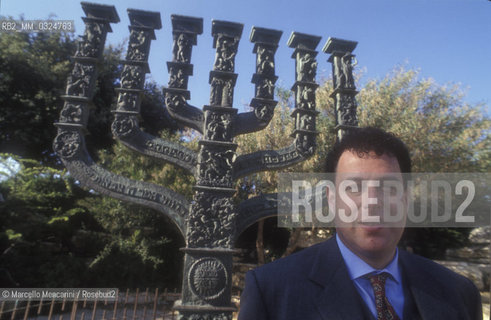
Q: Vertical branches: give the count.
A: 7